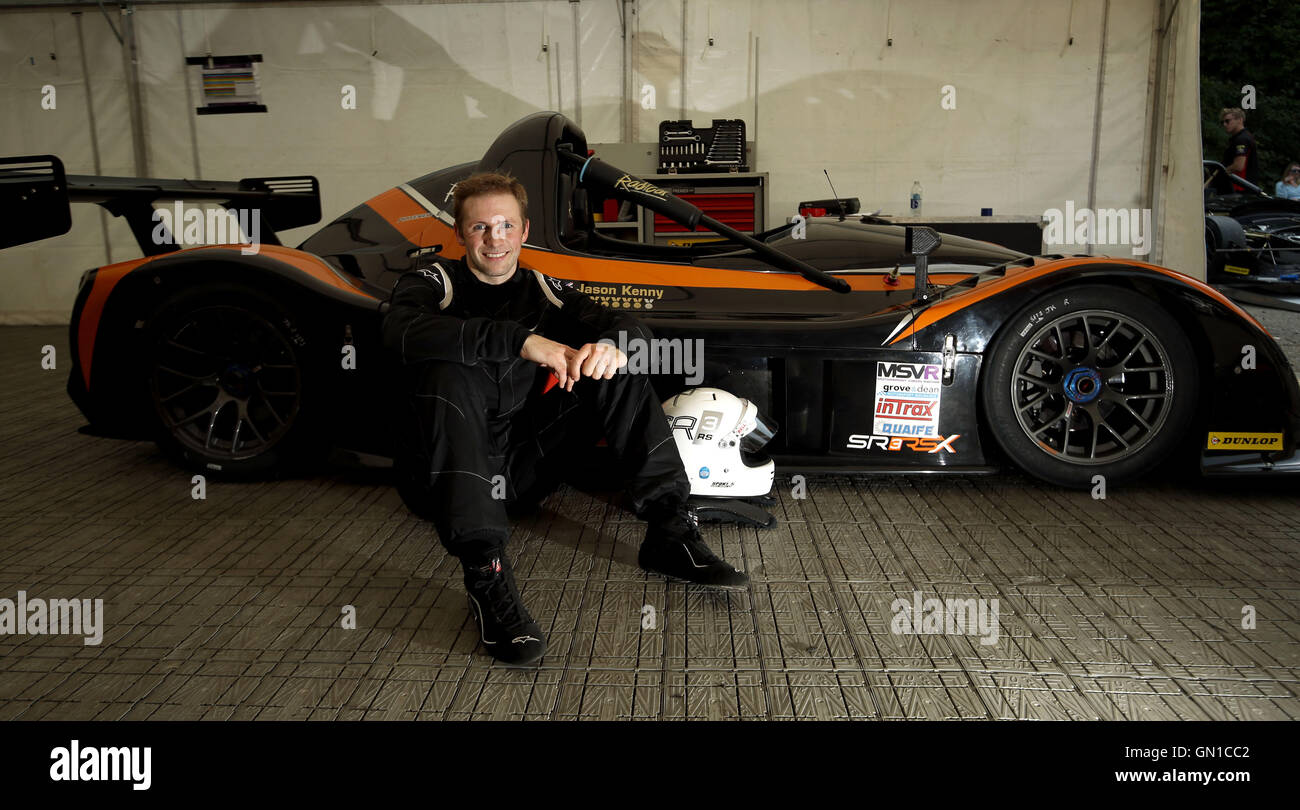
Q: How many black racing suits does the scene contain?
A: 1